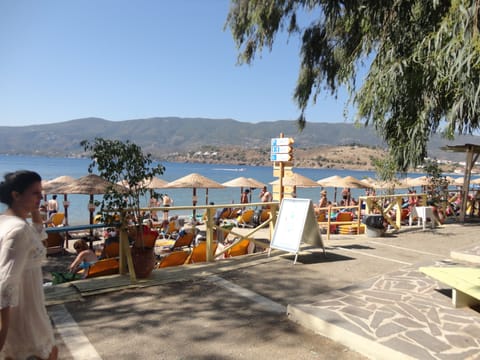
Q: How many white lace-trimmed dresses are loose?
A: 1